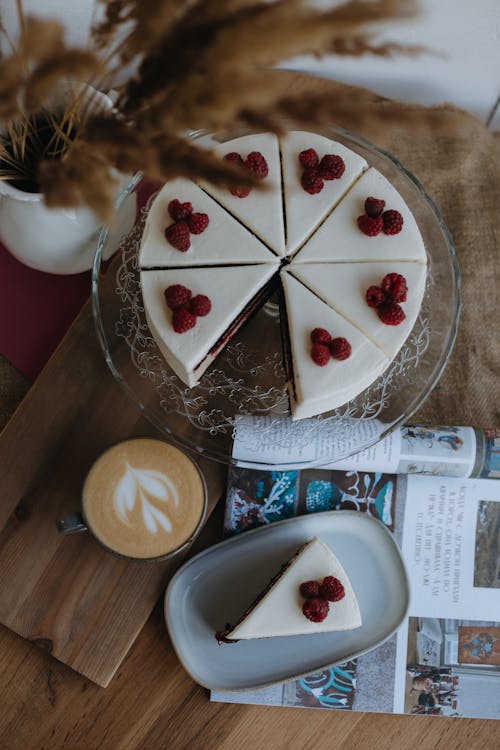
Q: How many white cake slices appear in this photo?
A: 8